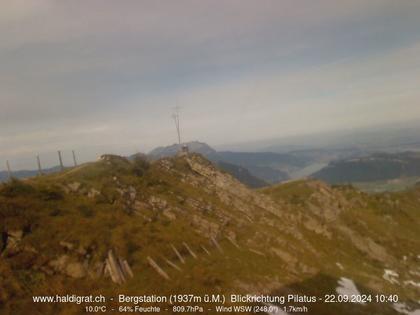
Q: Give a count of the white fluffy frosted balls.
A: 0